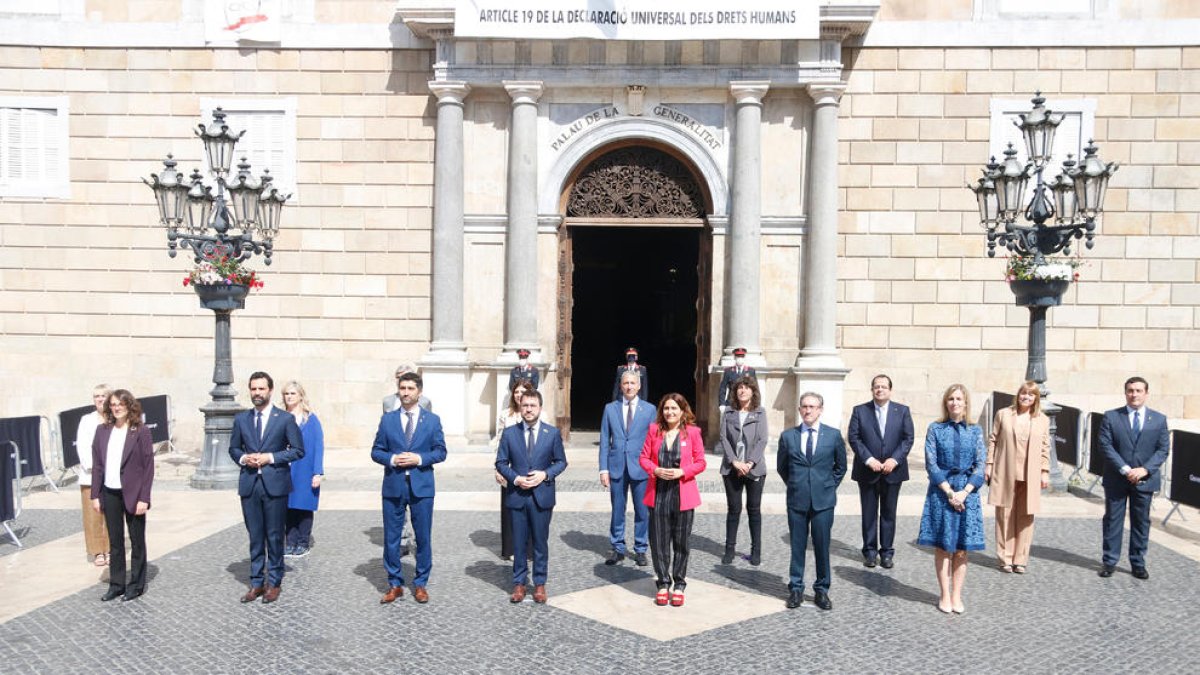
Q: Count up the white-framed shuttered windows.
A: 3